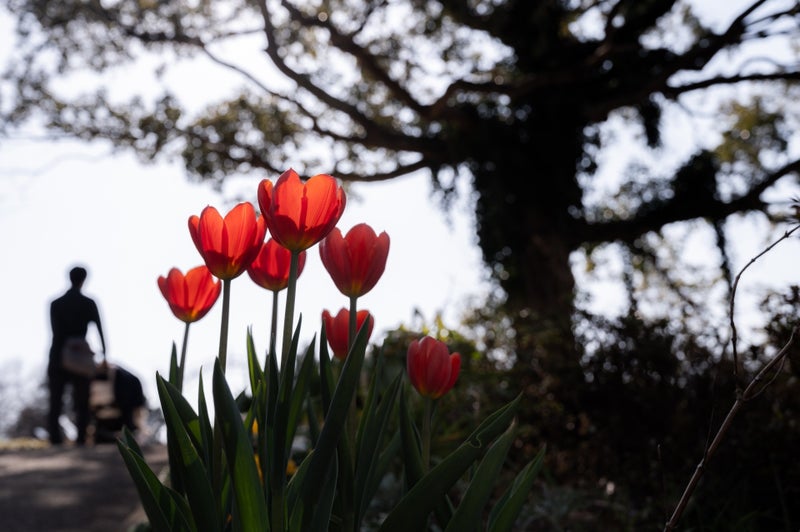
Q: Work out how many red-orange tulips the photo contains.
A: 7